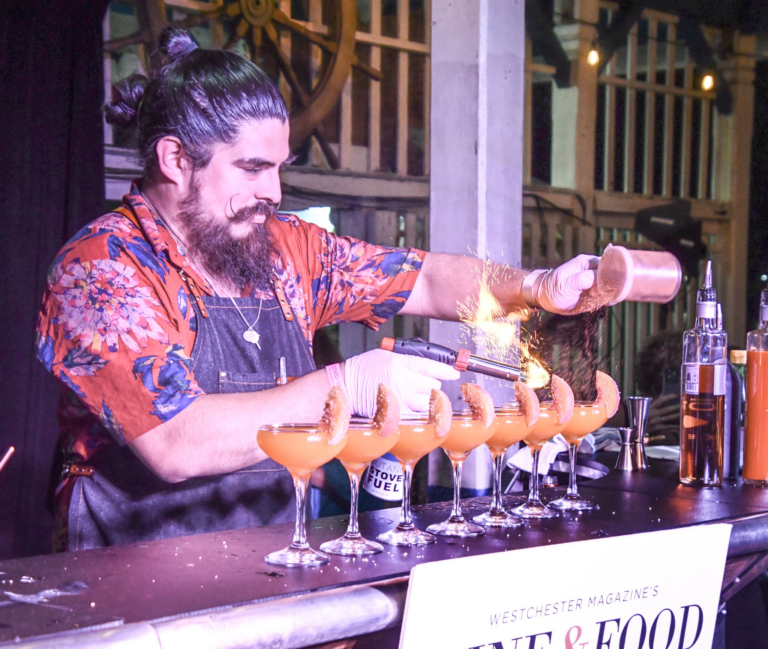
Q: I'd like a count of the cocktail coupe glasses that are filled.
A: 7